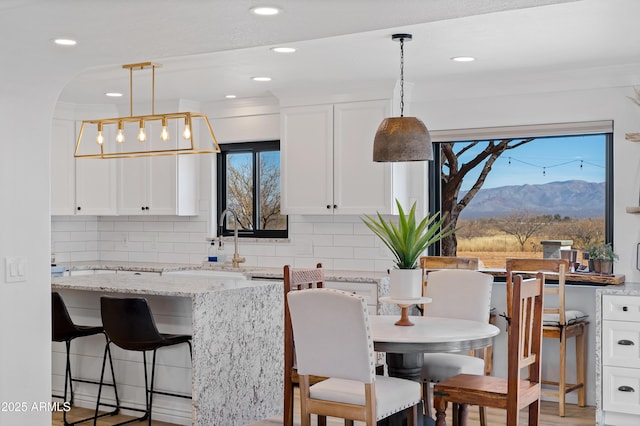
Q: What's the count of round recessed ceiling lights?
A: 7